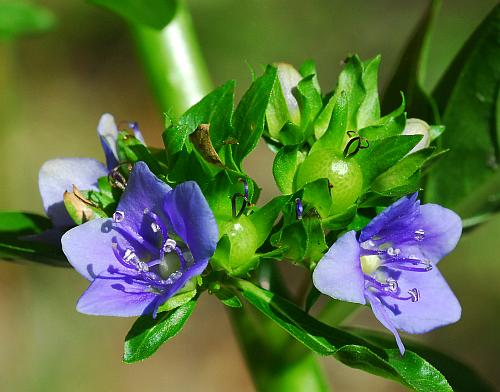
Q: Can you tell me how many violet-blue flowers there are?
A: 3